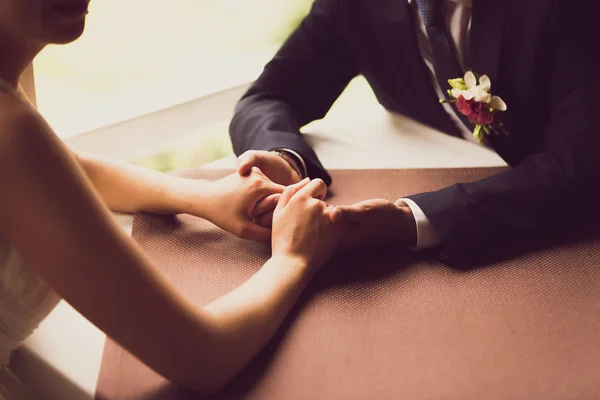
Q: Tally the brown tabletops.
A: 1